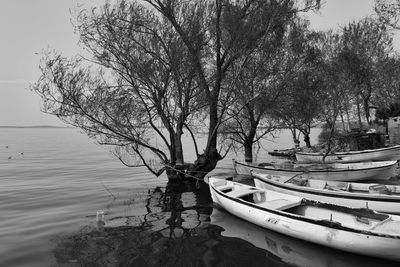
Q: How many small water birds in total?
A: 3